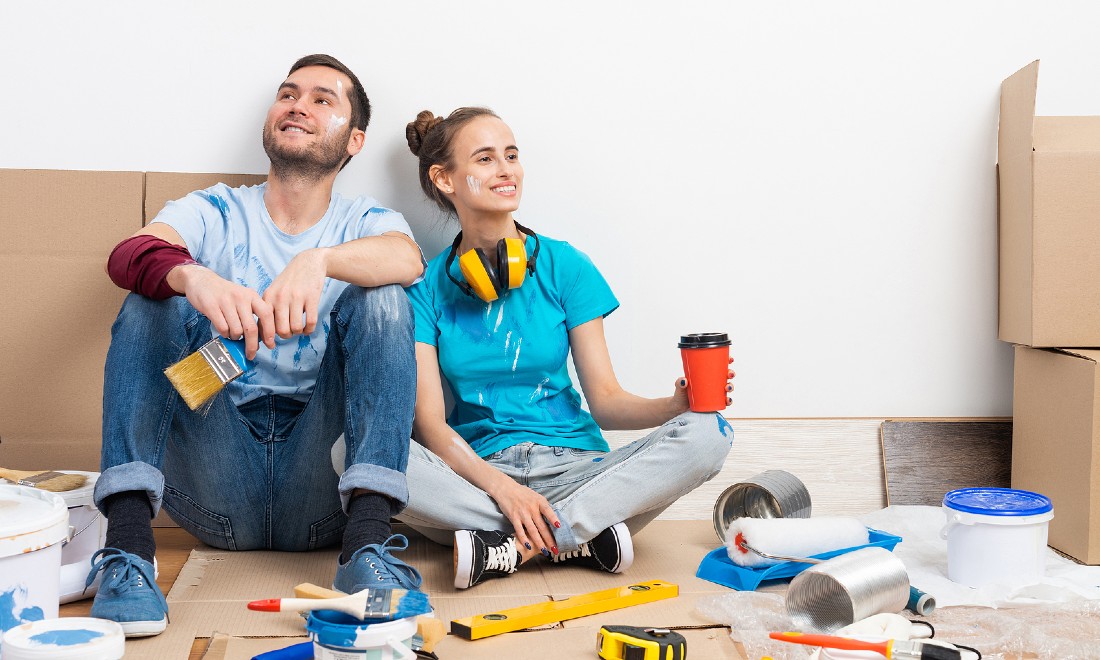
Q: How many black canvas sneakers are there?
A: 2